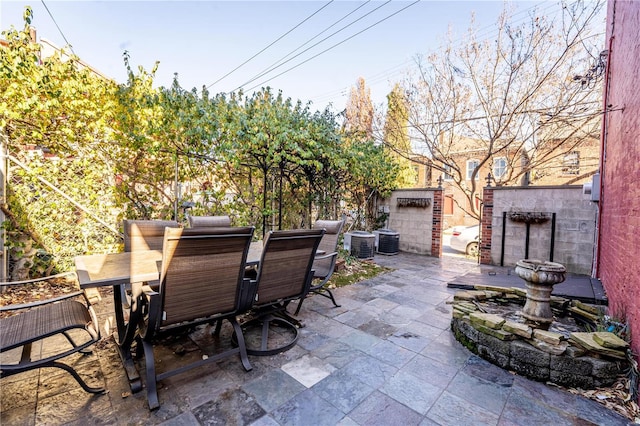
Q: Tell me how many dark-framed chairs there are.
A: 6